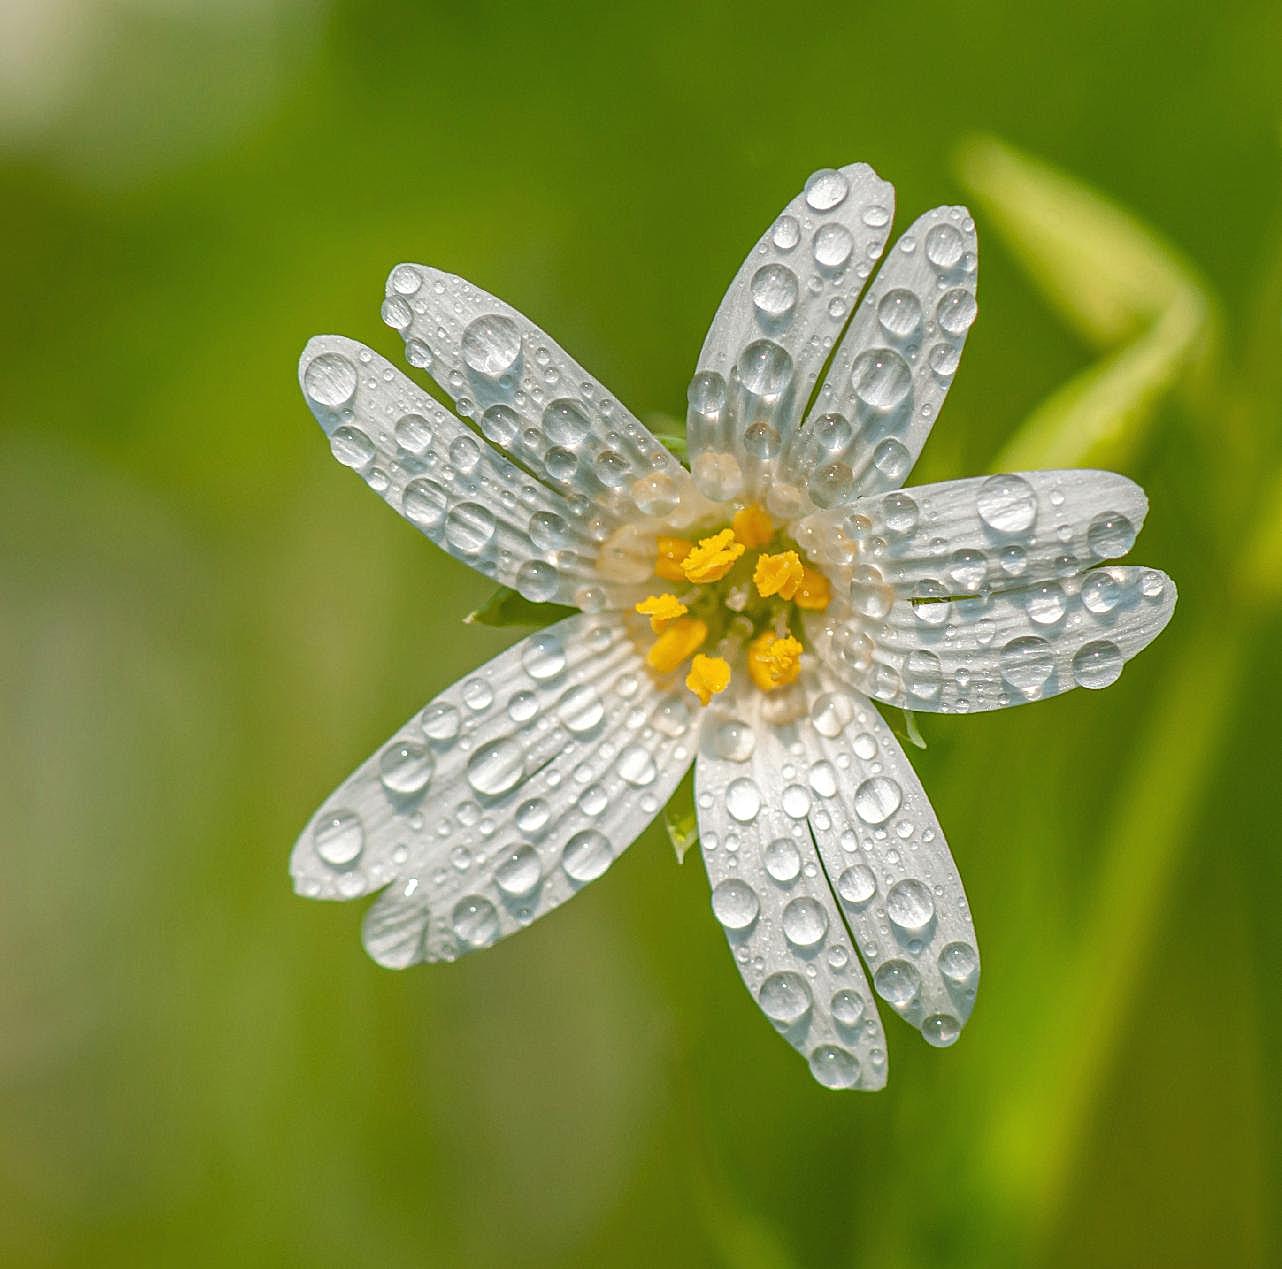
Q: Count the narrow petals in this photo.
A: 10